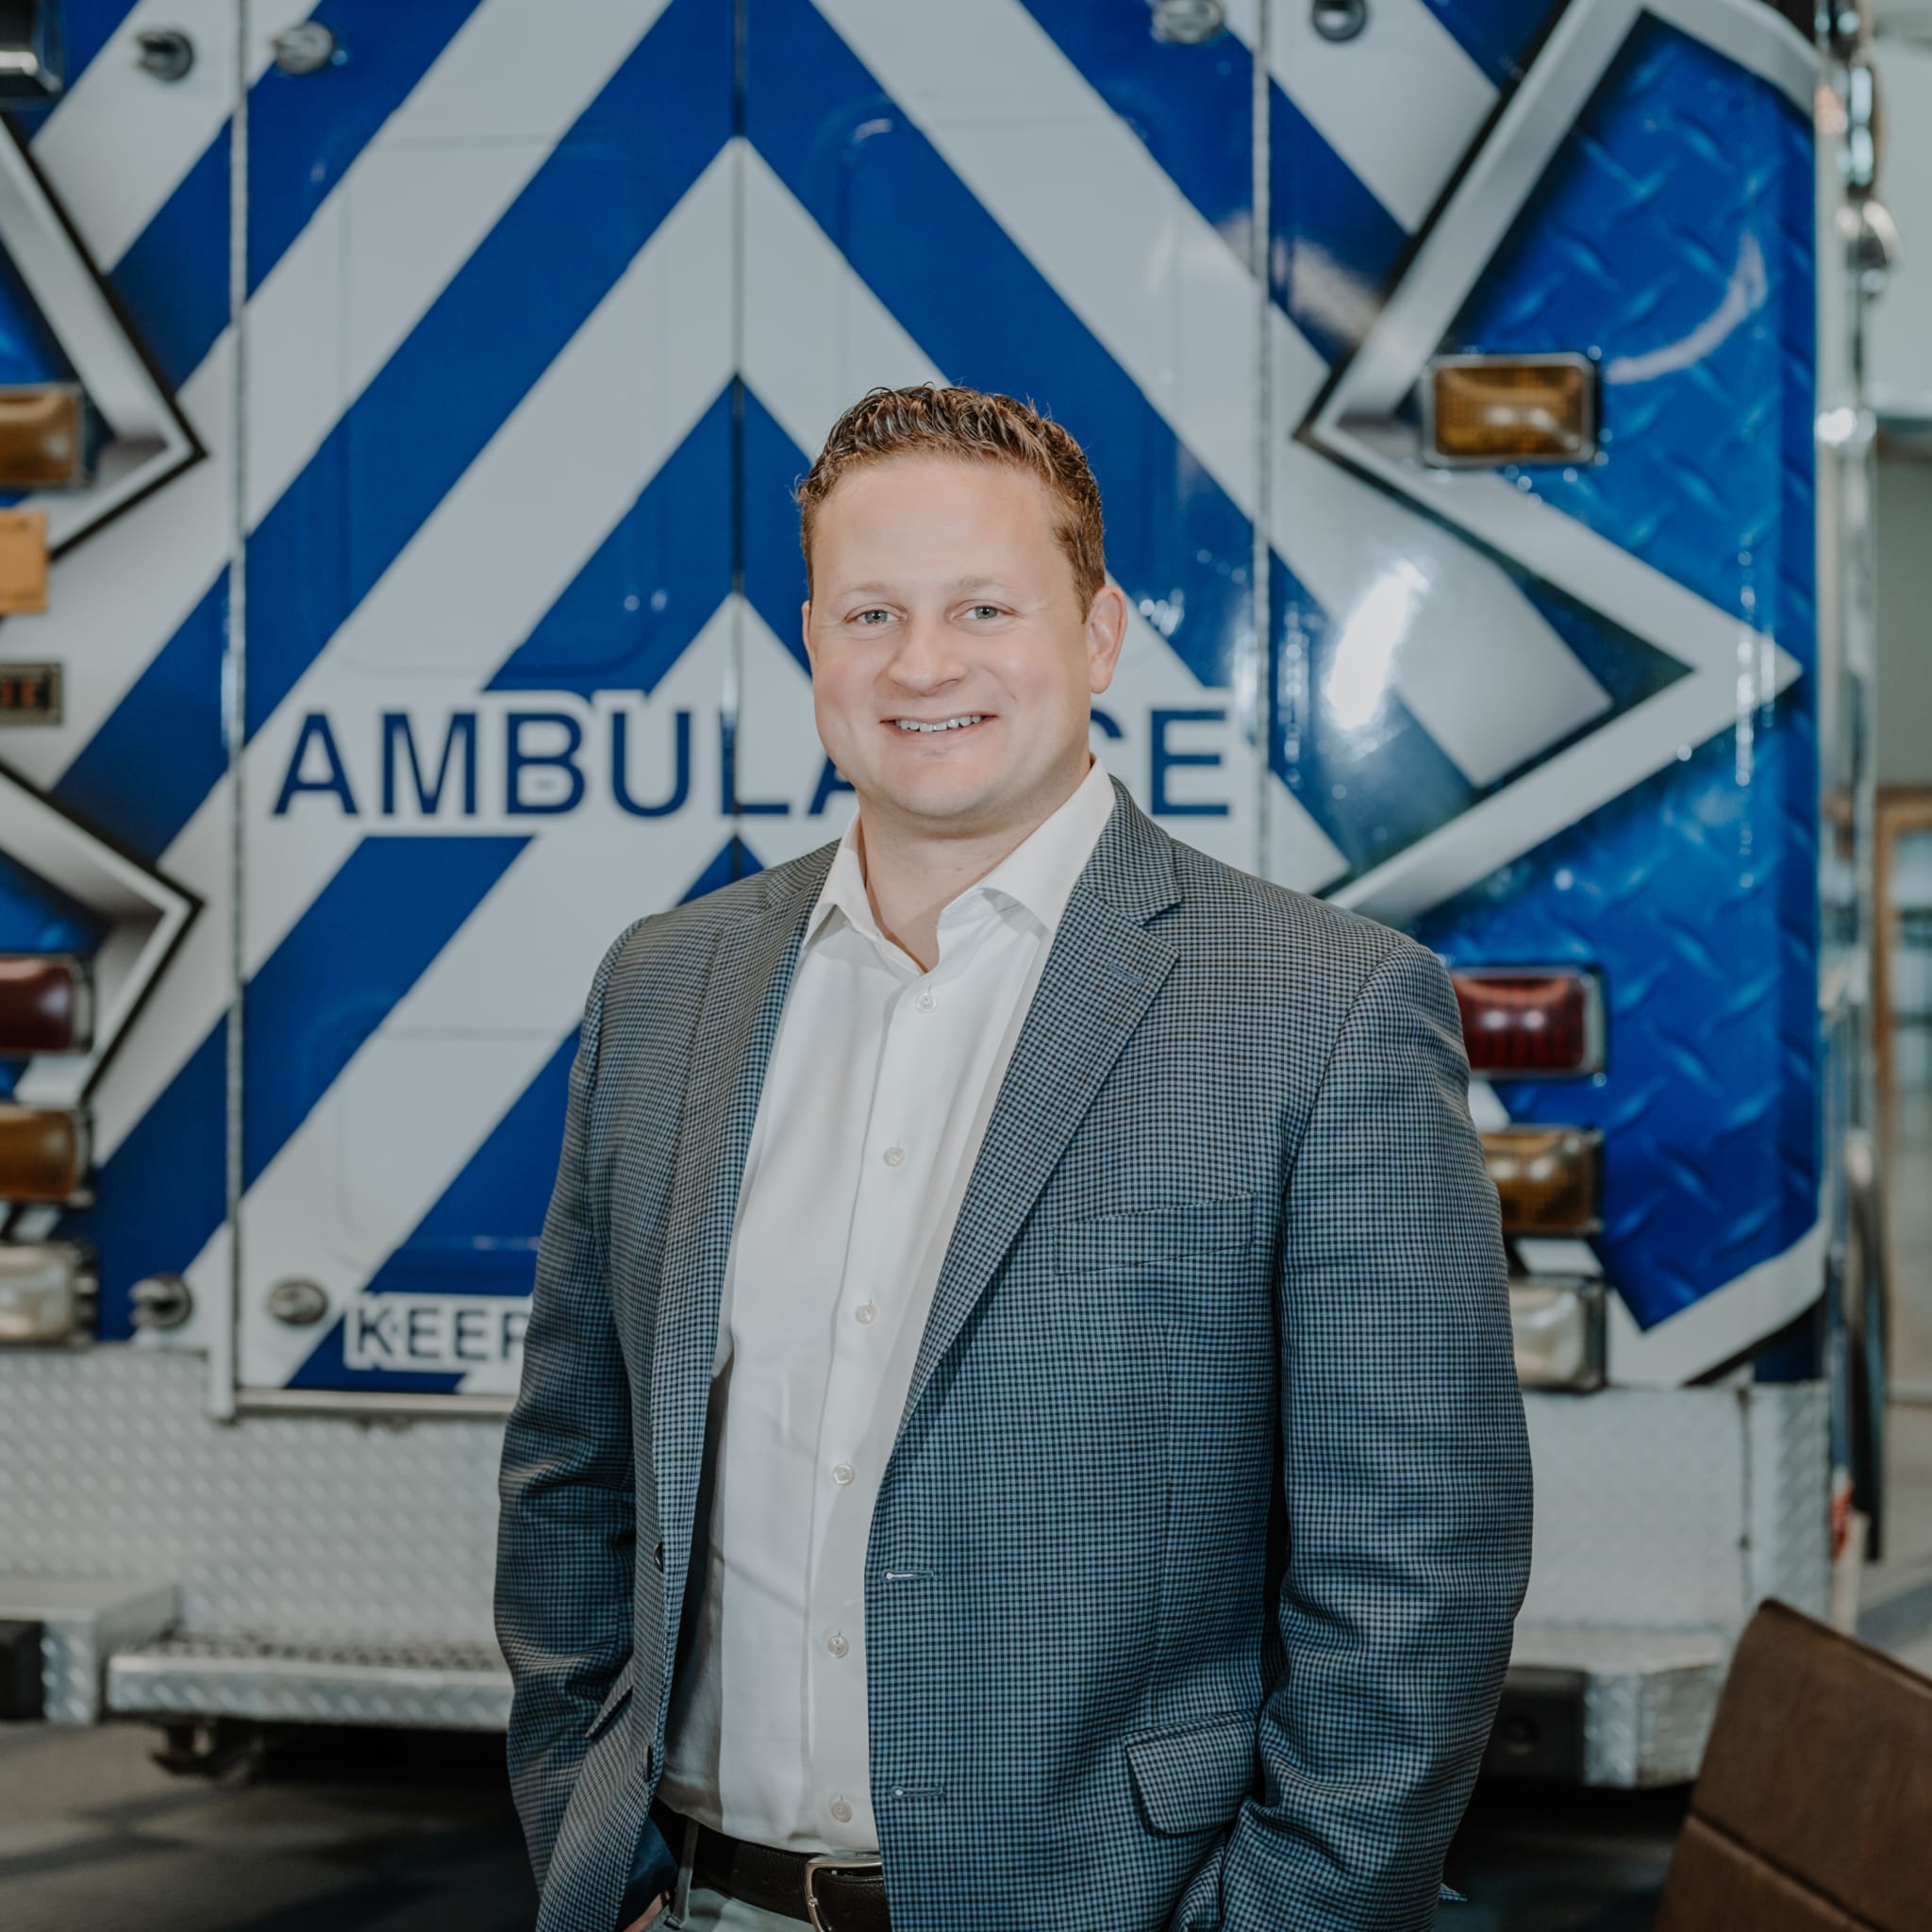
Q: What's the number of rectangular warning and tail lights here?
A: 8